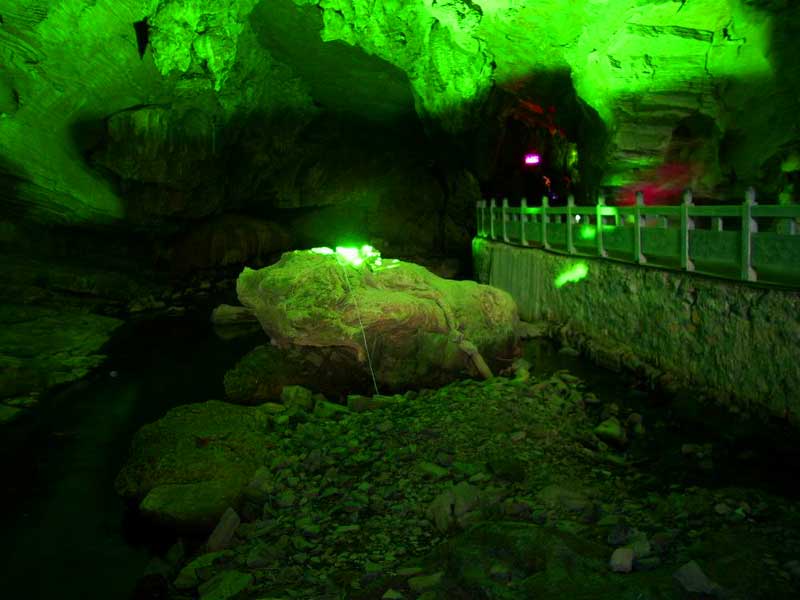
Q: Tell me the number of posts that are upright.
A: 11